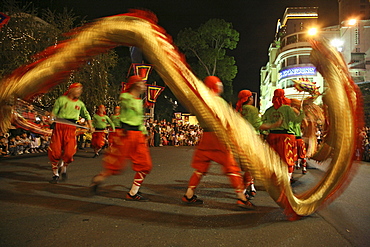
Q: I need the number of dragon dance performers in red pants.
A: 8